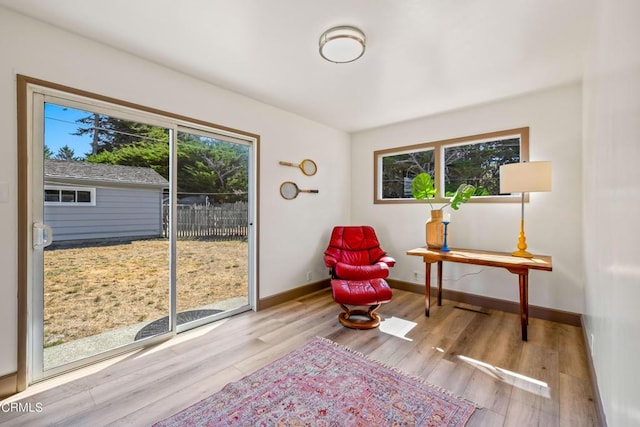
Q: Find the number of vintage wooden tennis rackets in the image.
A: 2